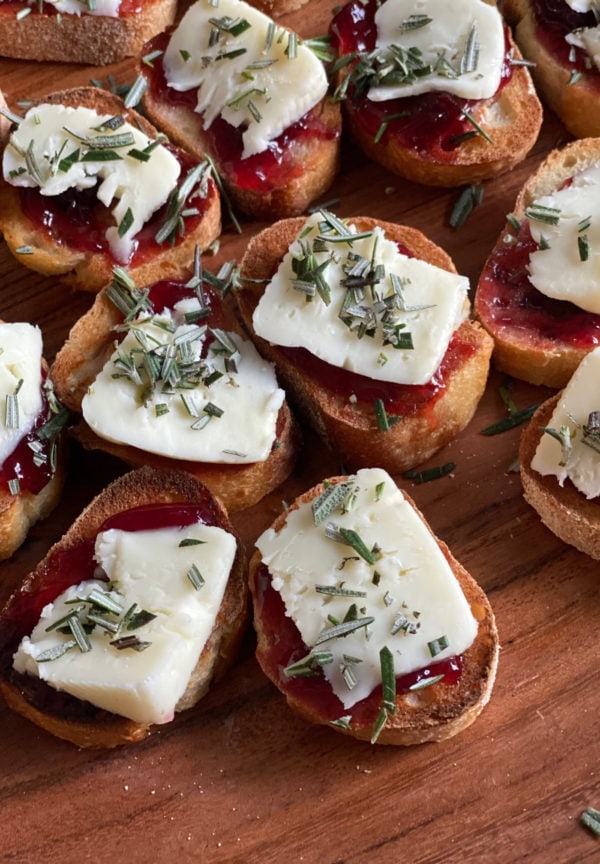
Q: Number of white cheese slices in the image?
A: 12